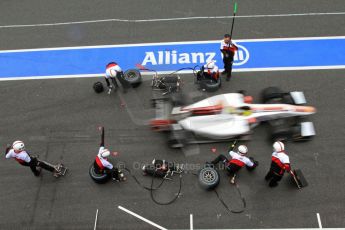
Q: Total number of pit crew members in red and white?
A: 7